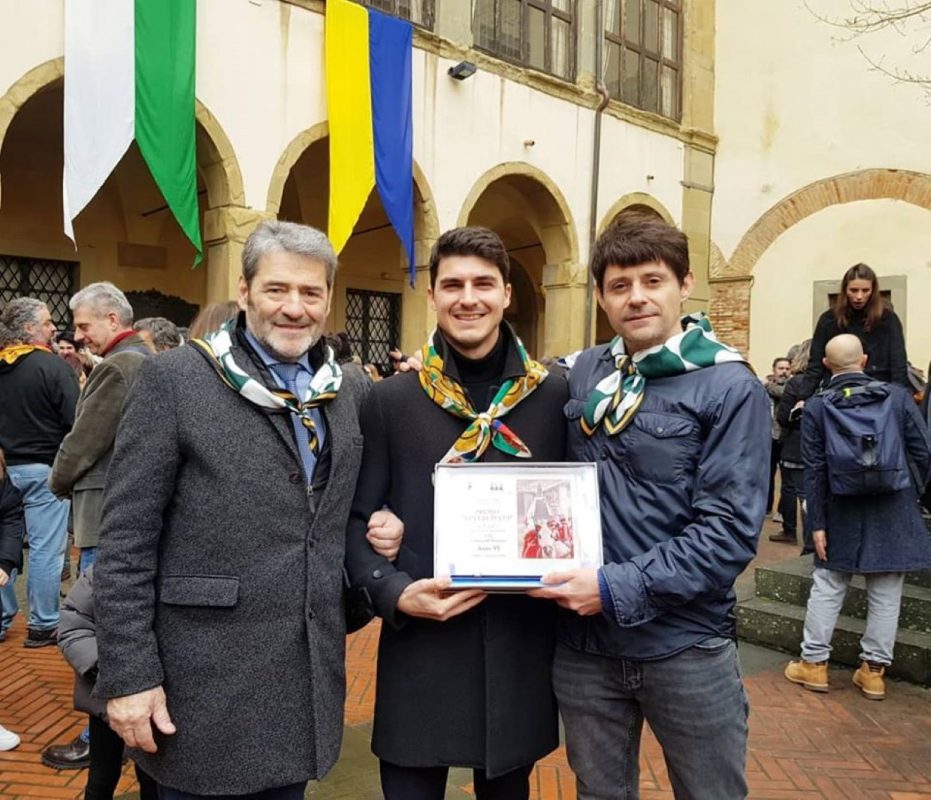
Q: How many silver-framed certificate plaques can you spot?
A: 1